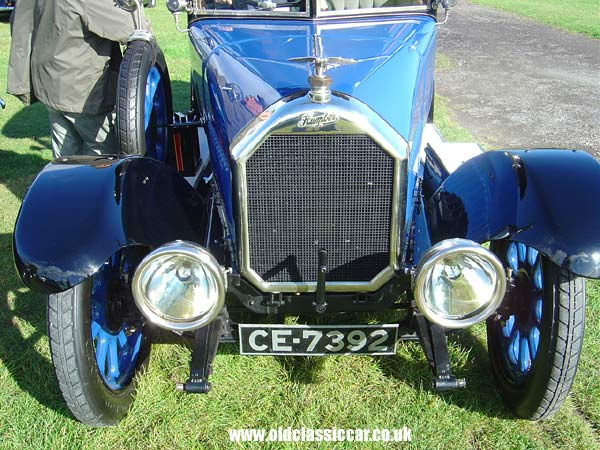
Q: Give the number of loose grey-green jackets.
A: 1